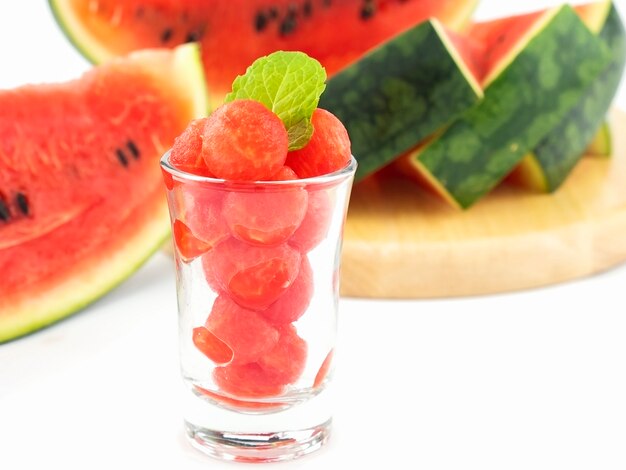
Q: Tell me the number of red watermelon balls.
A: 11